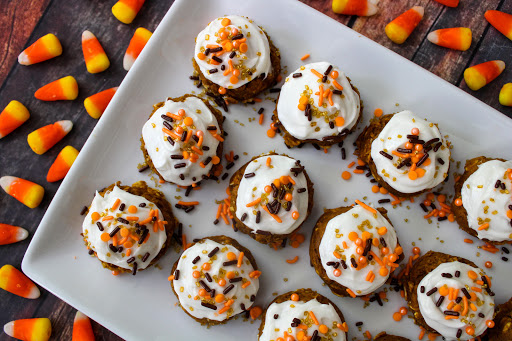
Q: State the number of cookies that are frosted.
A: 11